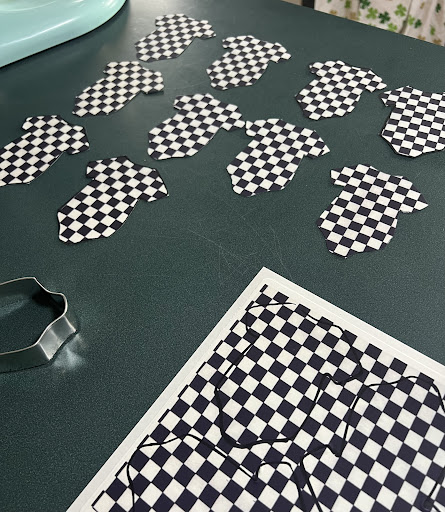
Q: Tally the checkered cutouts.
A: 10